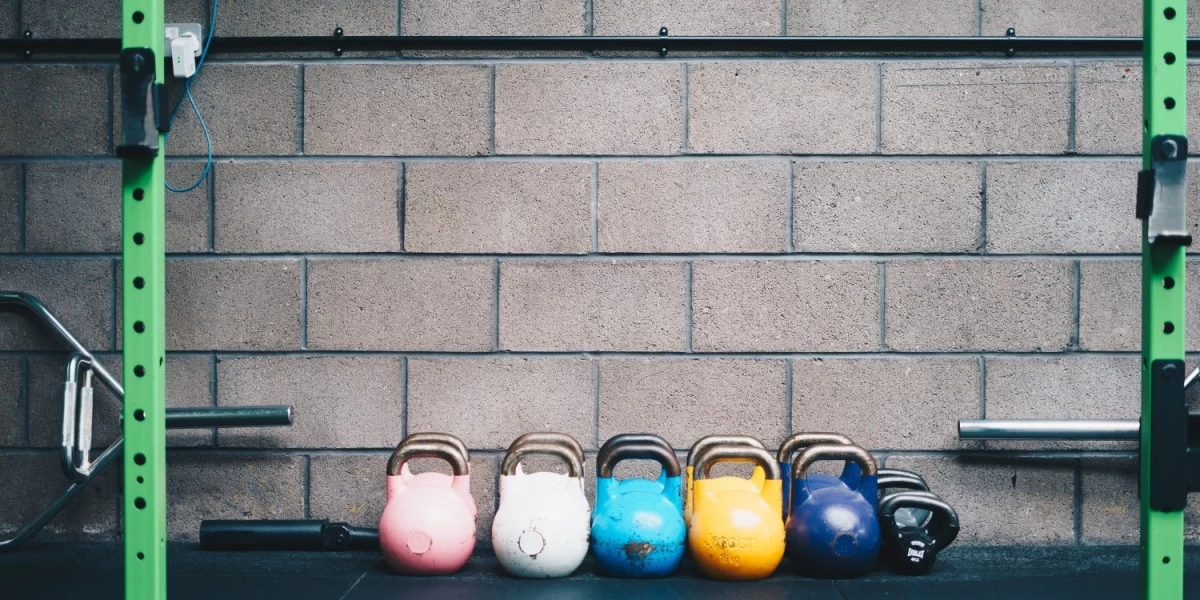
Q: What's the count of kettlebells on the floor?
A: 14